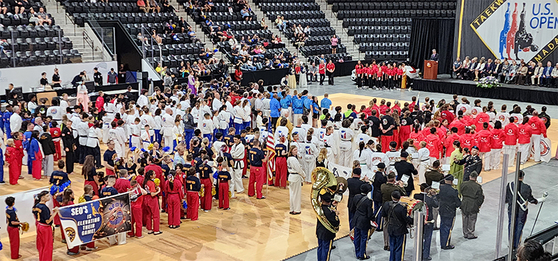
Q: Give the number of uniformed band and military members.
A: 13